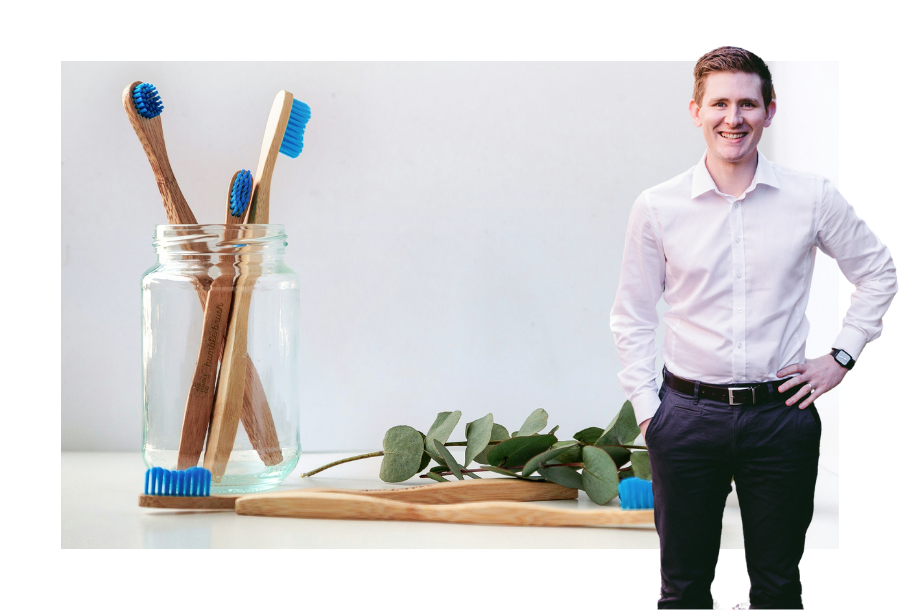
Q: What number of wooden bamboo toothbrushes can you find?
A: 5